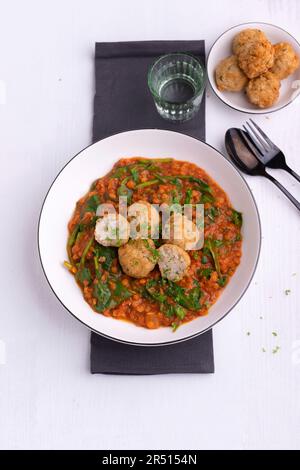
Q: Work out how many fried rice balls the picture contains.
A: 10